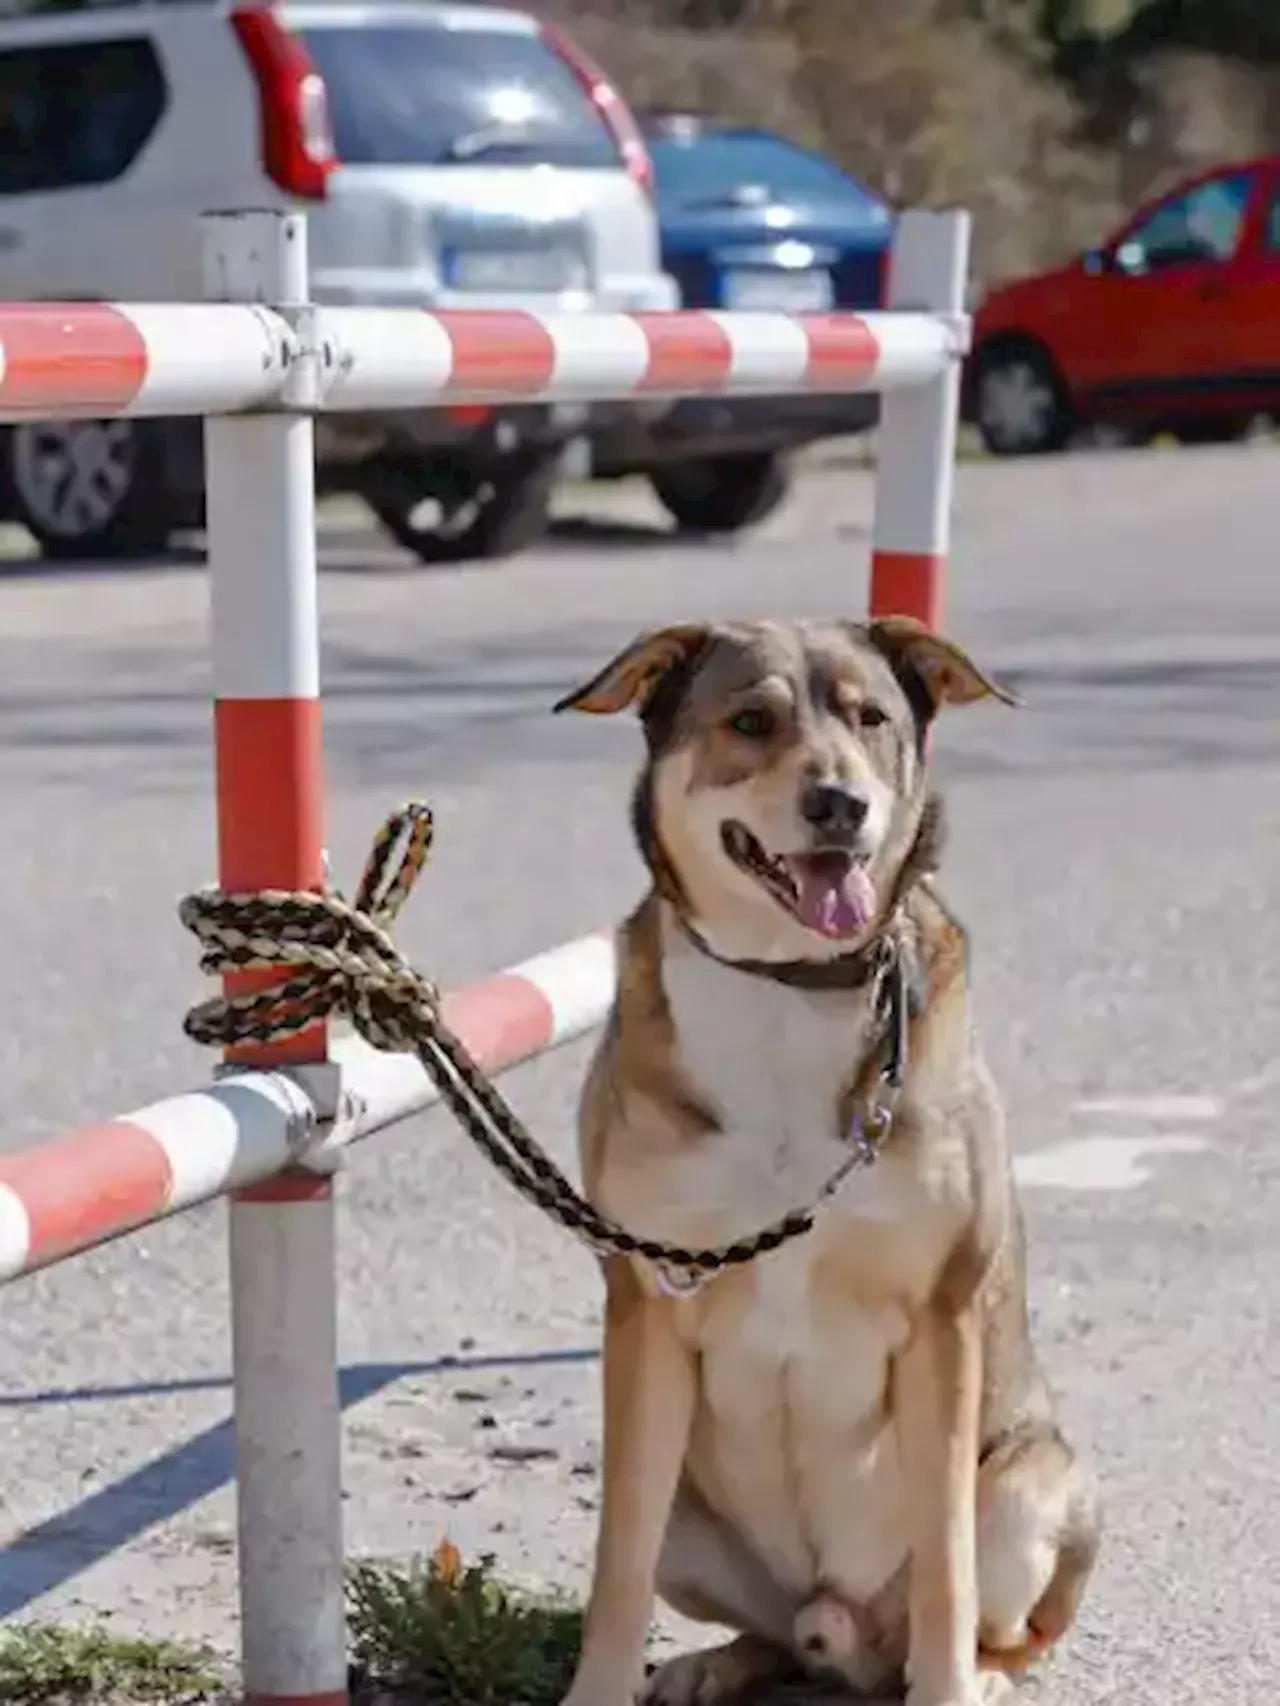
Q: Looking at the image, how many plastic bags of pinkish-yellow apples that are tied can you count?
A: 0